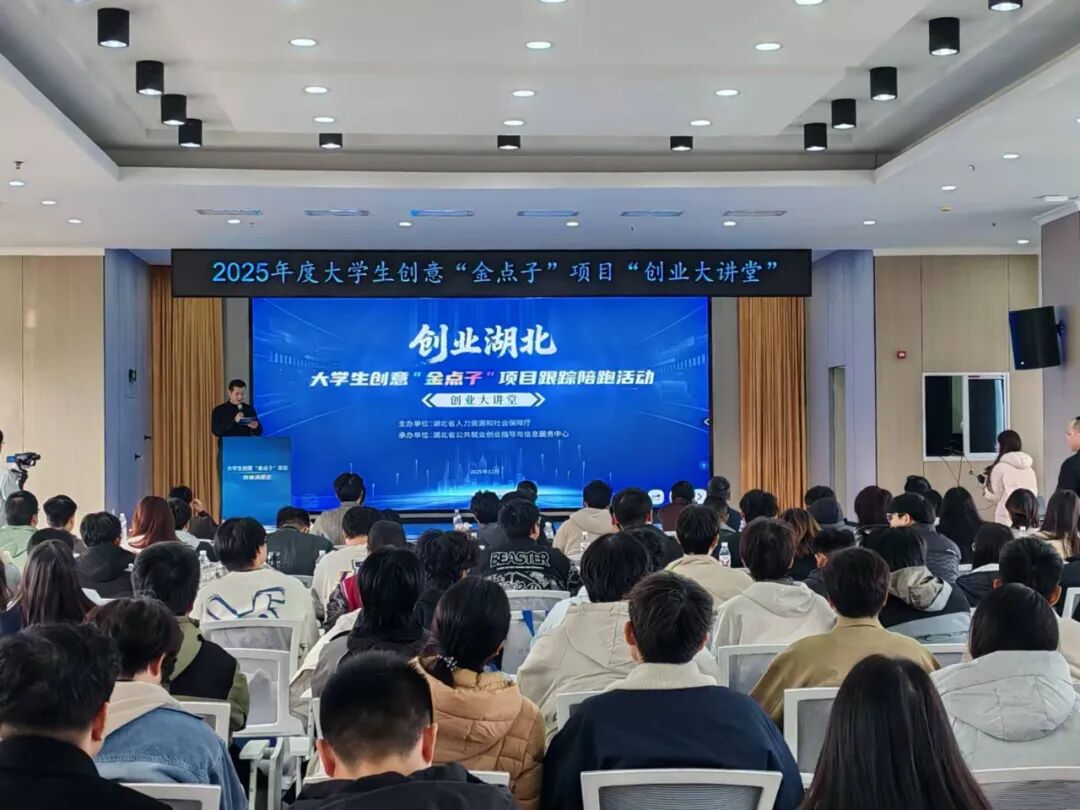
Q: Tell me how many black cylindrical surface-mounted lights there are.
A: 12